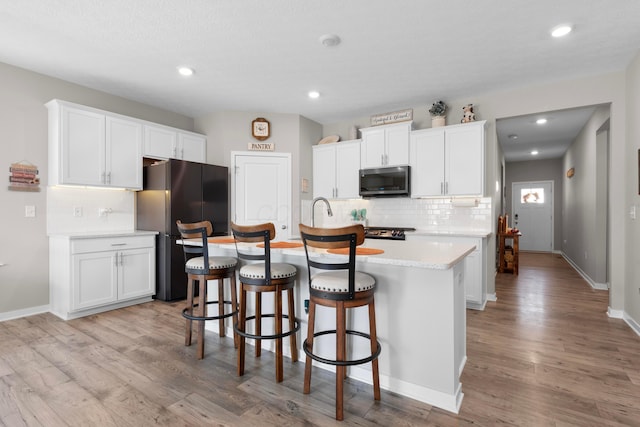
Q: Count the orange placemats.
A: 3